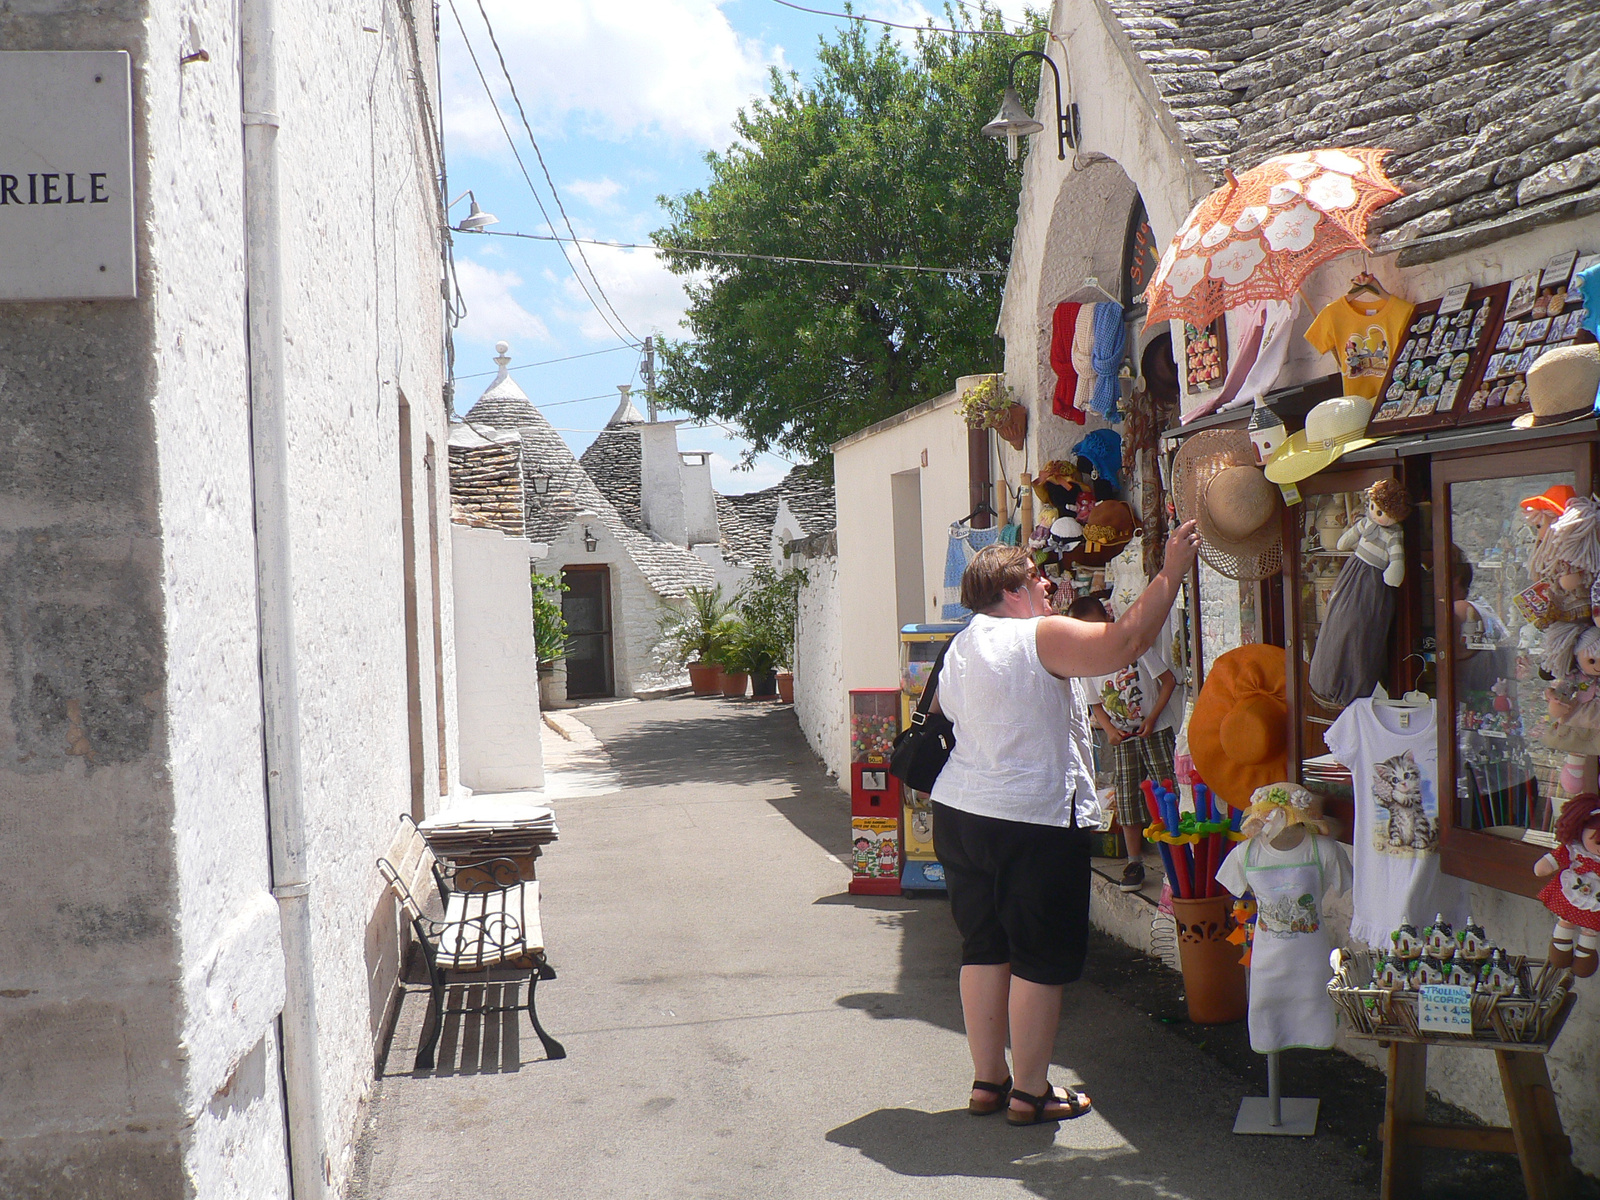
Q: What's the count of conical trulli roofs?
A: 2